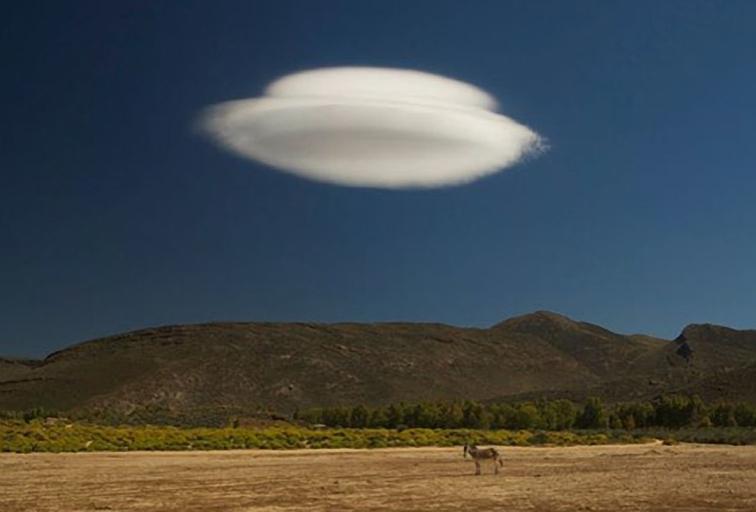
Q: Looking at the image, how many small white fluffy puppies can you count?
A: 0